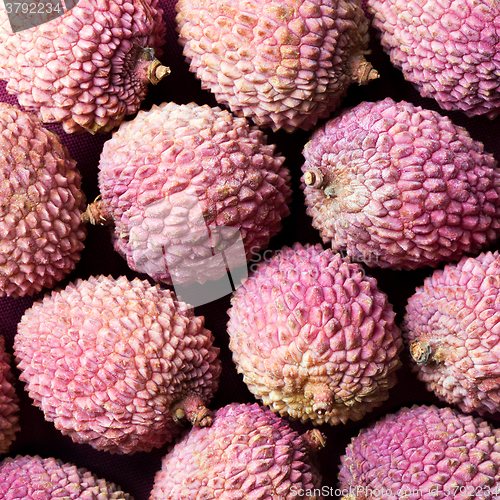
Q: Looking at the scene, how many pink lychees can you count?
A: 13